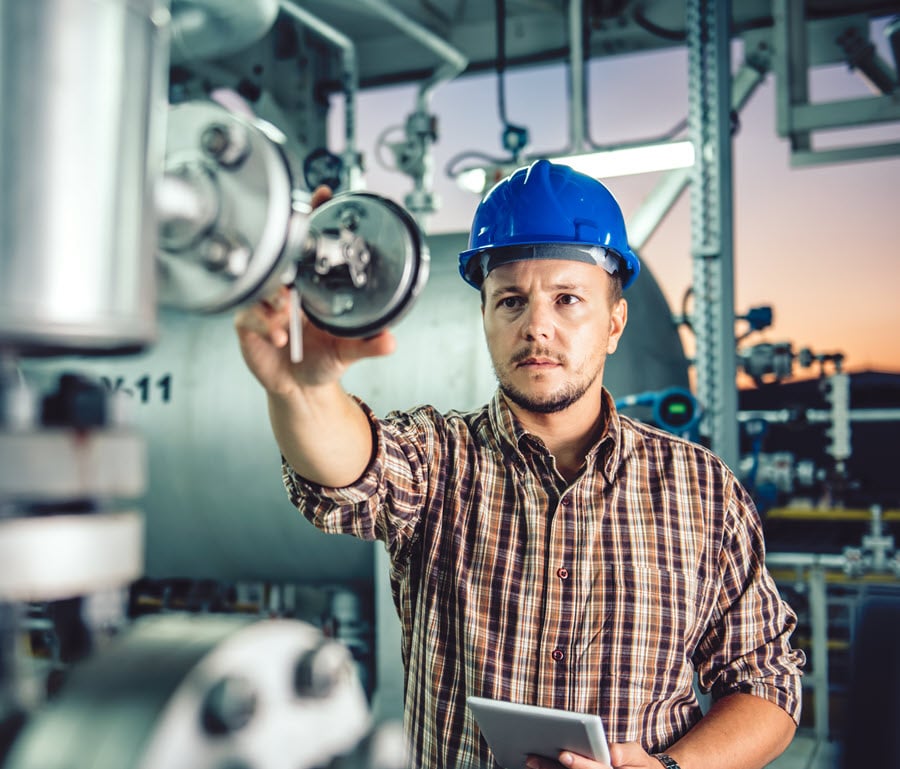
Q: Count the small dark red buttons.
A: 3